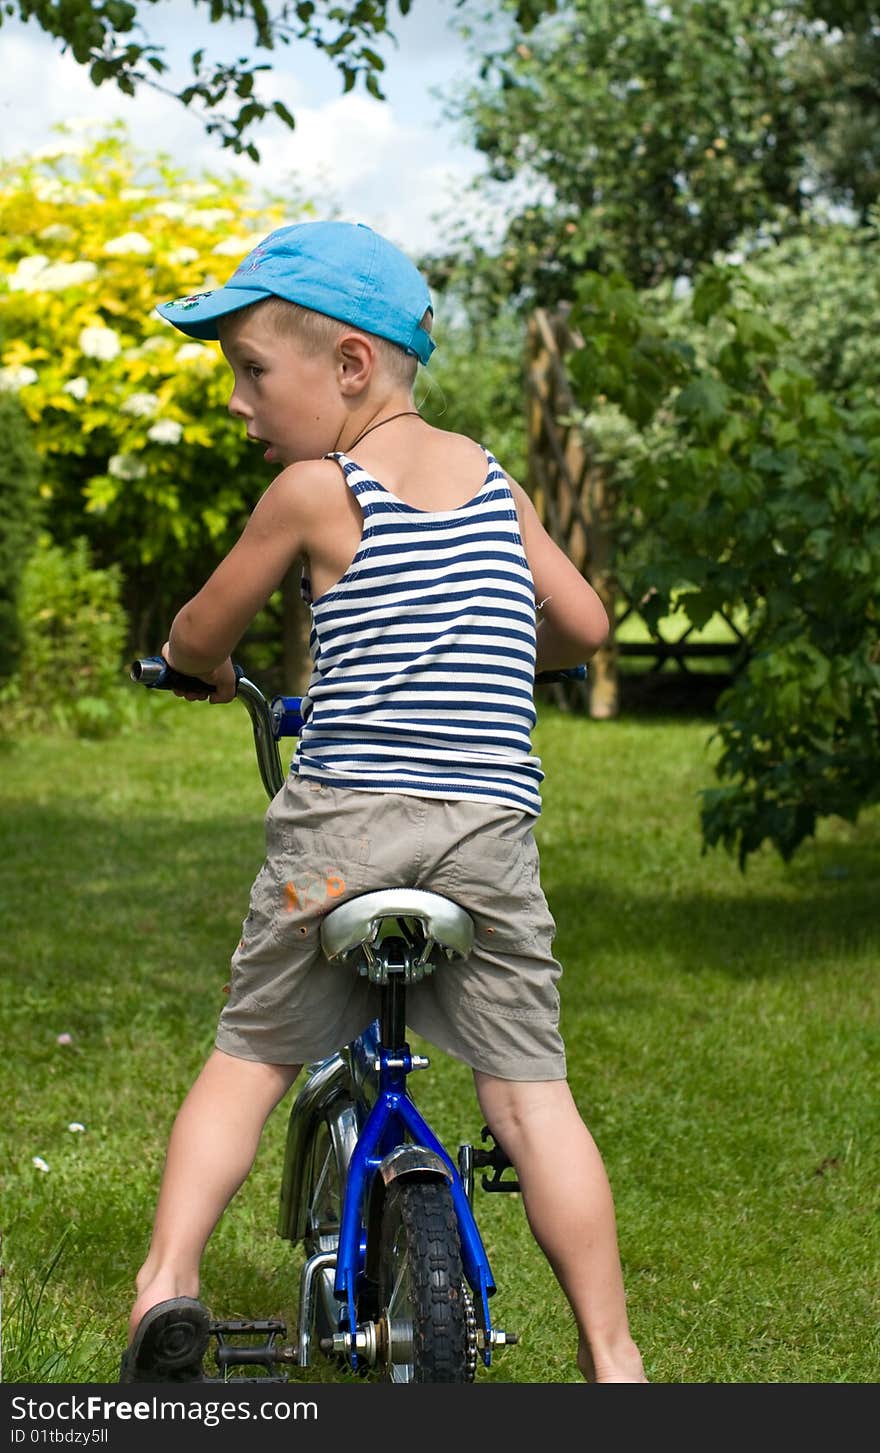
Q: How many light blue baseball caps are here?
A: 1